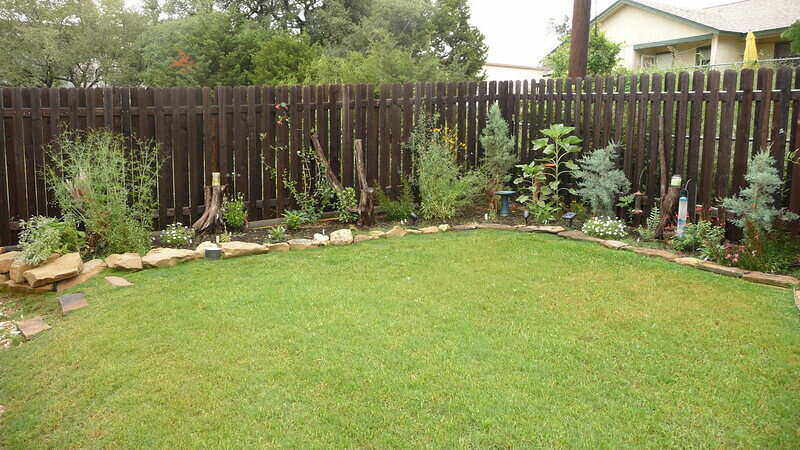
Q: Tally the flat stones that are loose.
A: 3